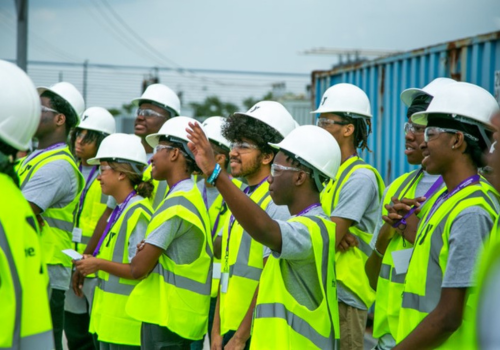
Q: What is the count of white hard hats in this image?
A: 12